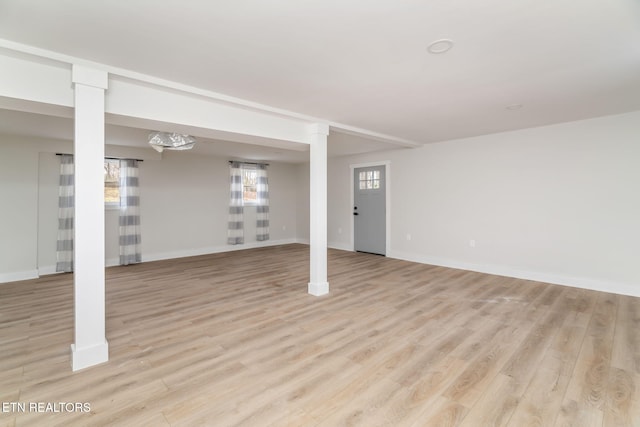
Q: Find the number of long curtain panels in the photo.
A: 4